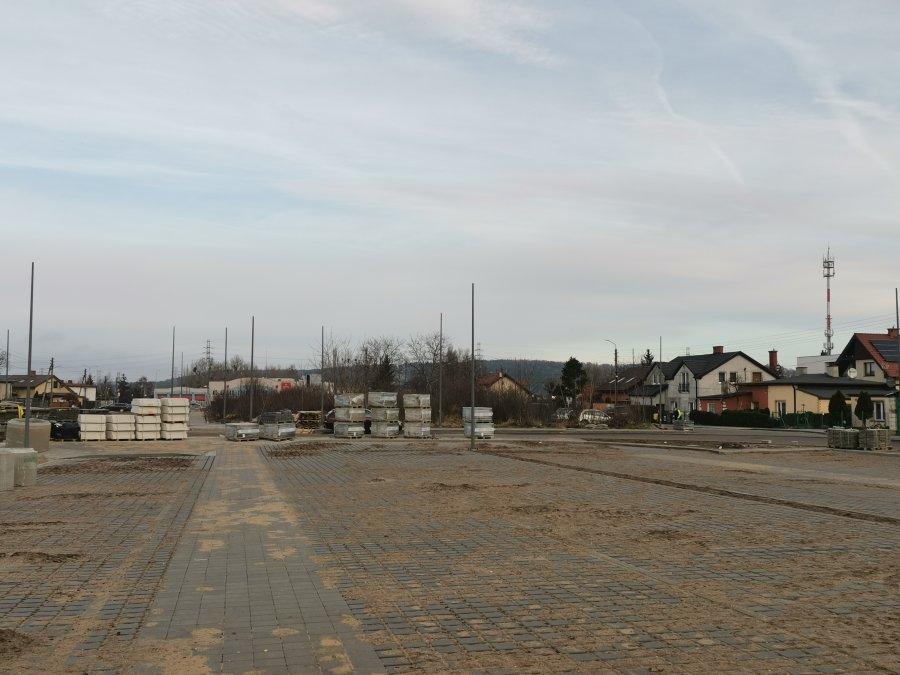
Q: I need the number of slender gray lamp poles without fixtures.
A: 11